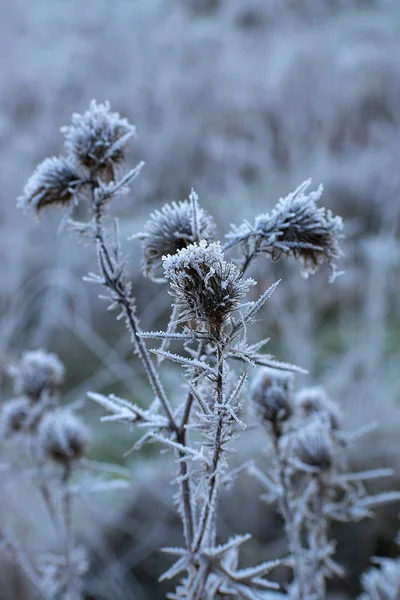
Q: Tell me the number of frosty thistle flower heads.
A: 11